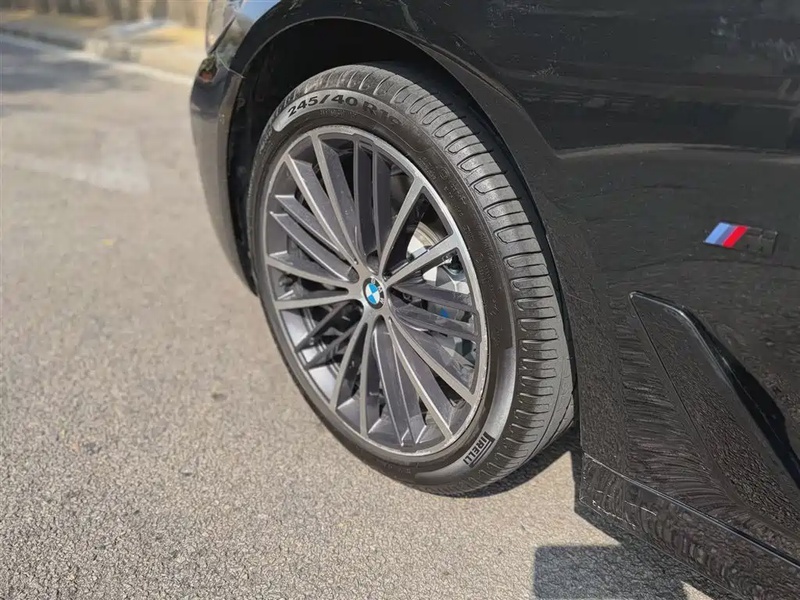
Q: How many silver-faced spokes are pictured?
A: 10